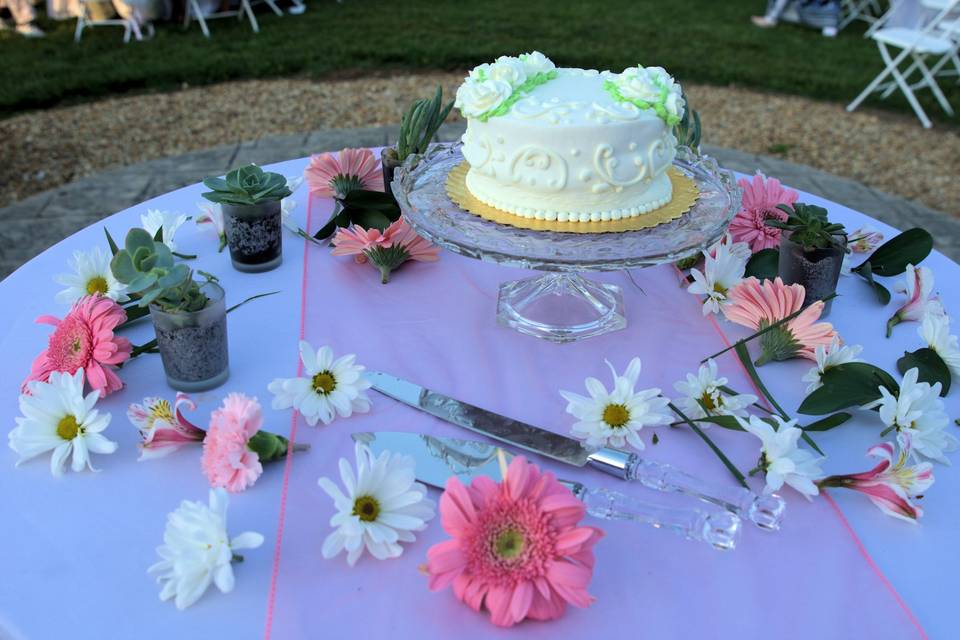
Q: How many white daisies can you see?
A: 13